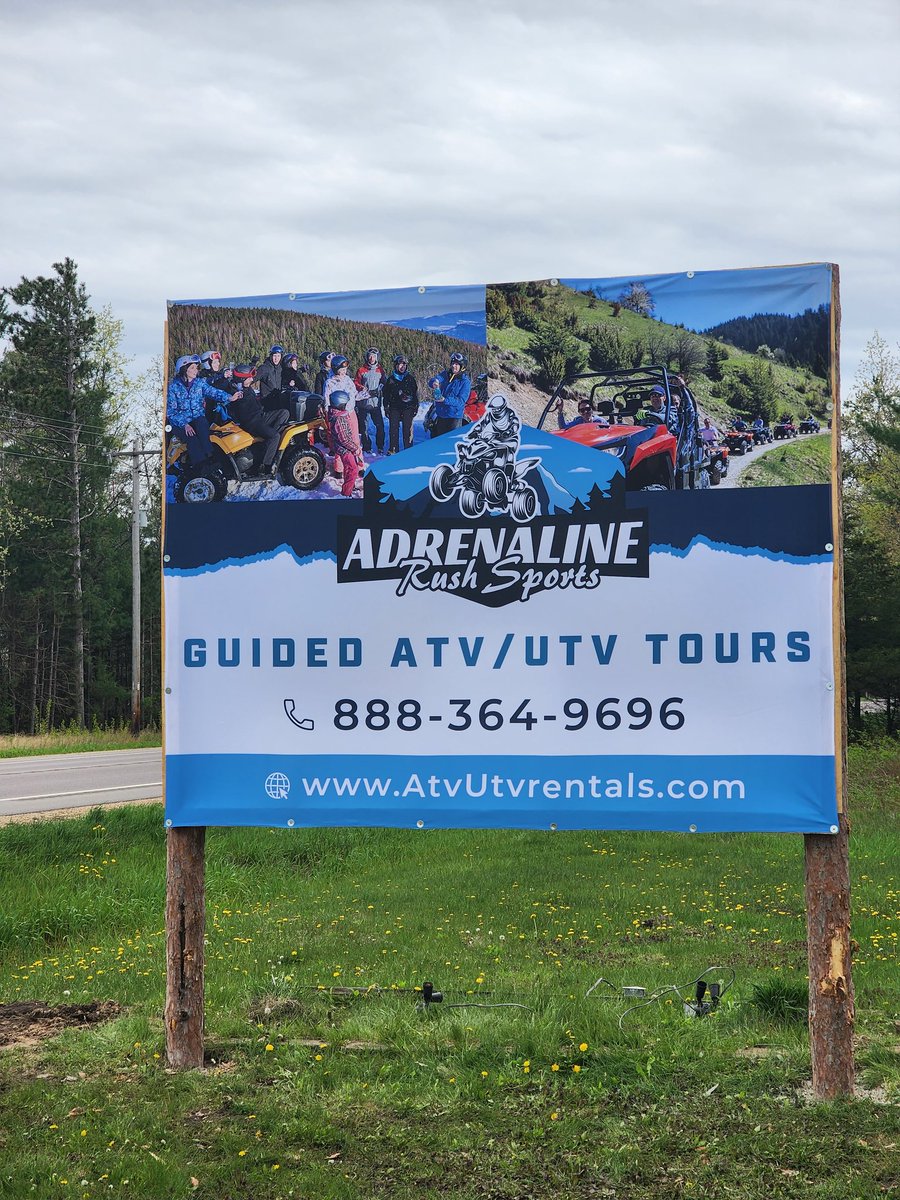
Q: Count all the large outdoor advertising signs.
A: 1